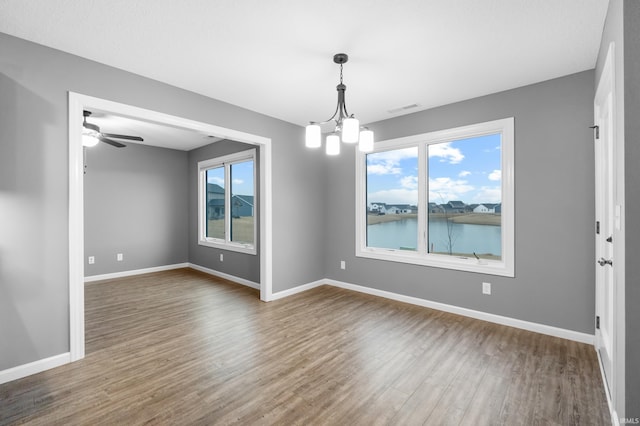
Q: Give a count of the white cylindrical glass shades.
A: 4